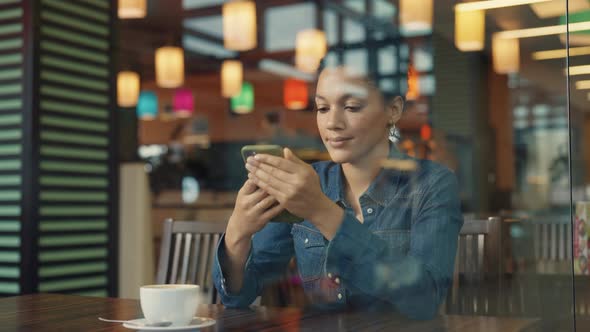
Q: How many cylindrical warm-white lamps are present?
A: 9